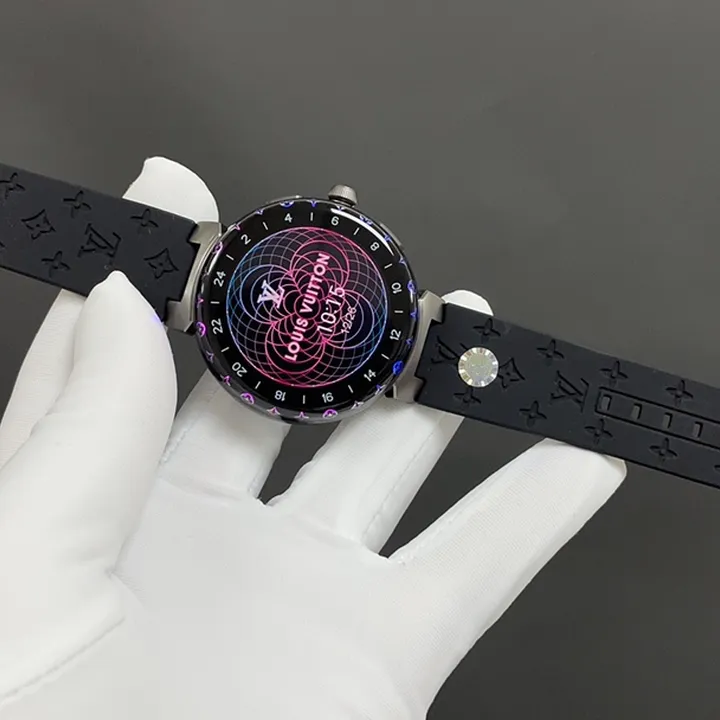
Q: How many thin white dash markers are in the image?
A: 12